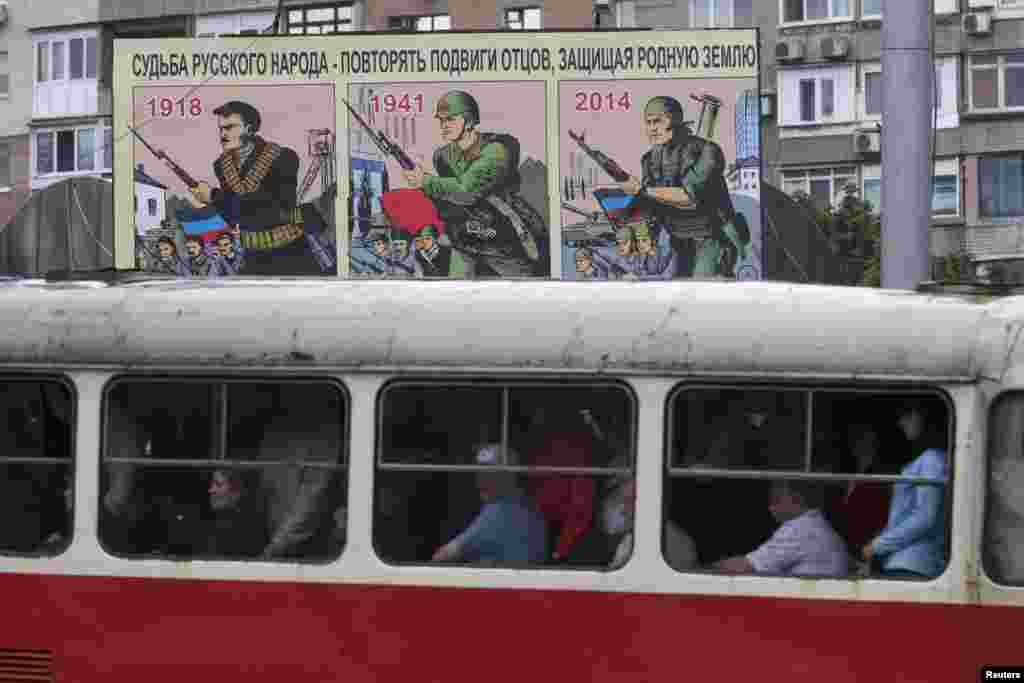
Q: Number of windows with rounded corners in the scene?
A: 5